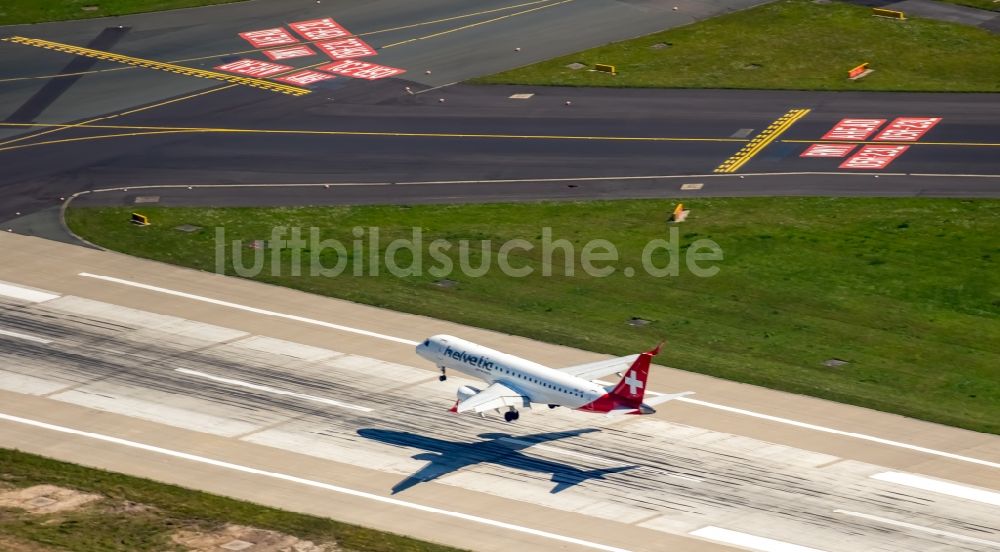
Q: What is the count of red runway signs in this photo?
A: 11